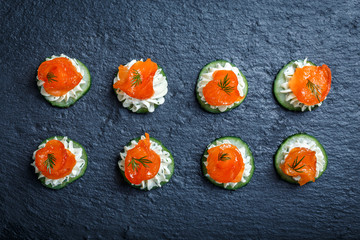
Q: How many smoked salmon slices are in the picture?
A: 8